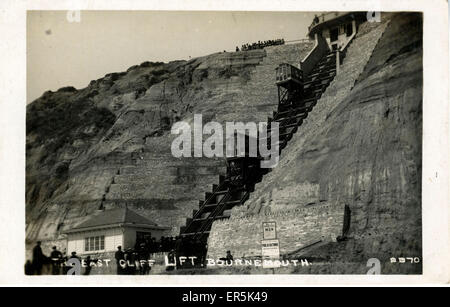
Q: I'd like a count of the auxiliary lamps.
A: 0